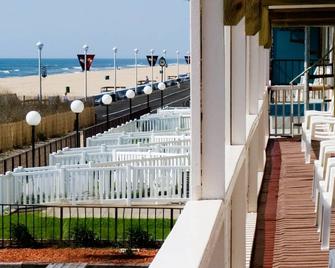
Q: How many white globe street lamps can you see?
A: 6